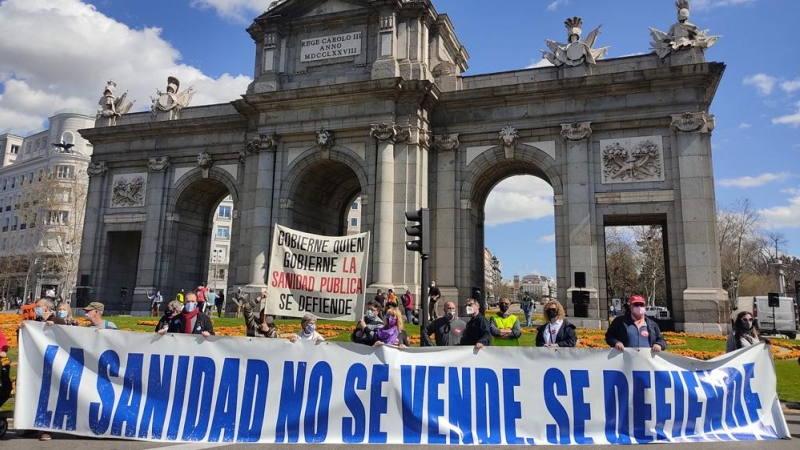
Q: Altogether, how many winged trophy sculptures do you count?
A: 4